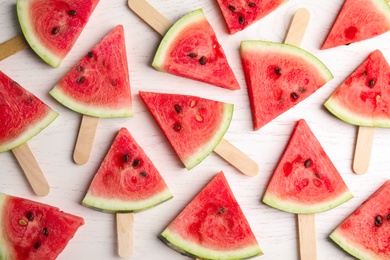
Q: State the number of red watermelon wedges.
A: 14